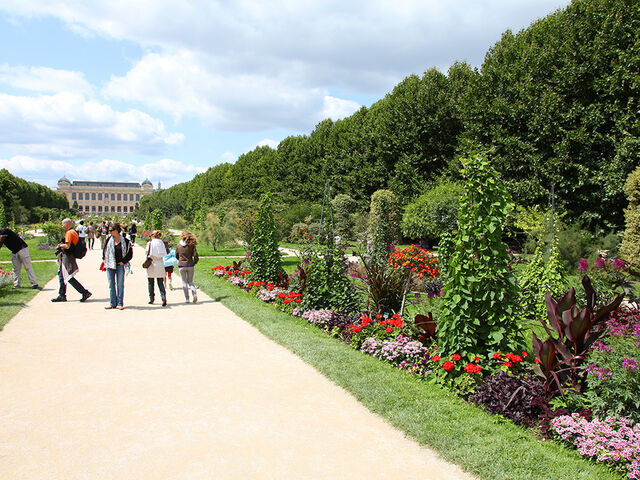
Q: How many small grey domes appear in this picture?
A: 2